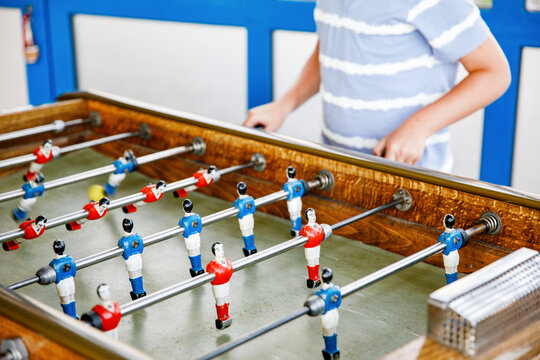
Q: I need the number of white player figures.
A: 0